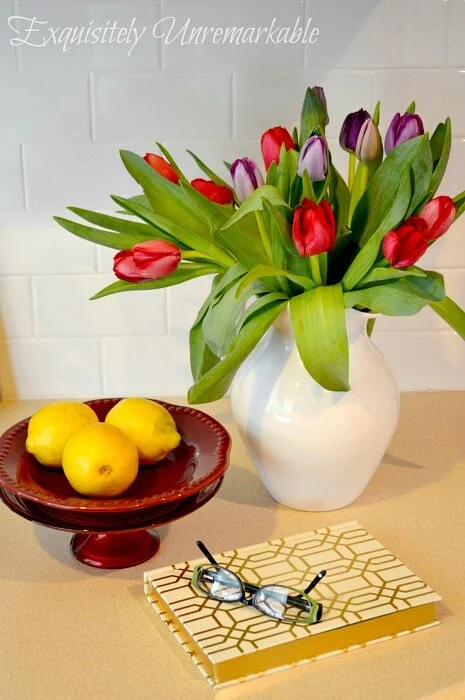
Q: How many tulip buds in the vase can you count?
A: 13